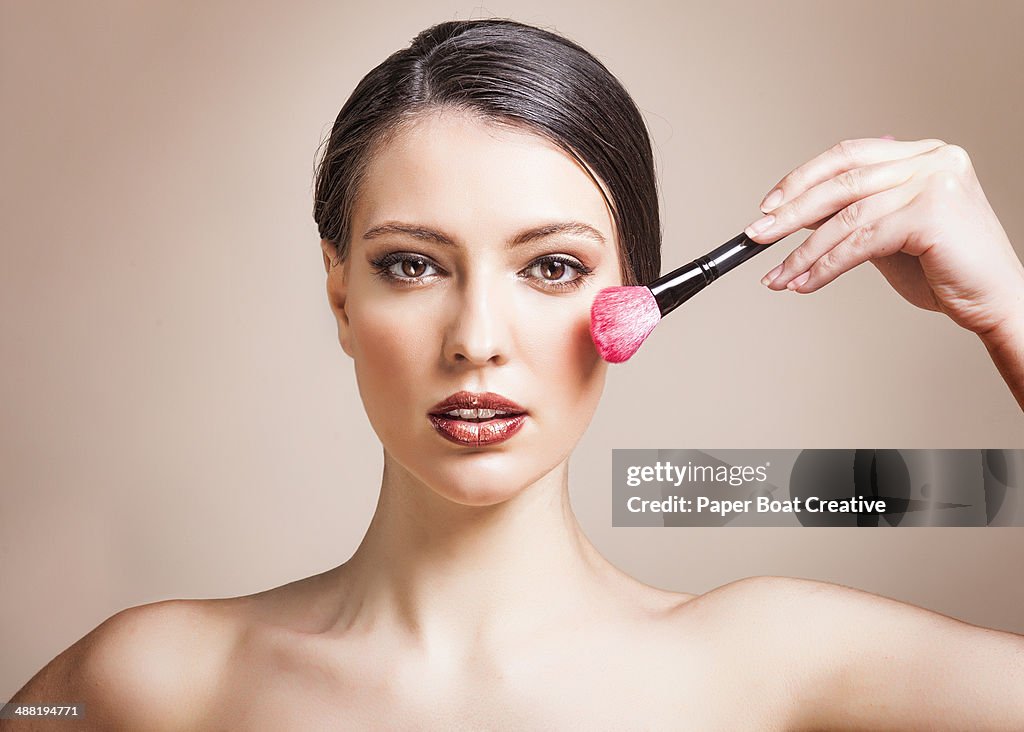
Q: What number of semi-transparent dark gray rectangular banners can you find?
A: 2